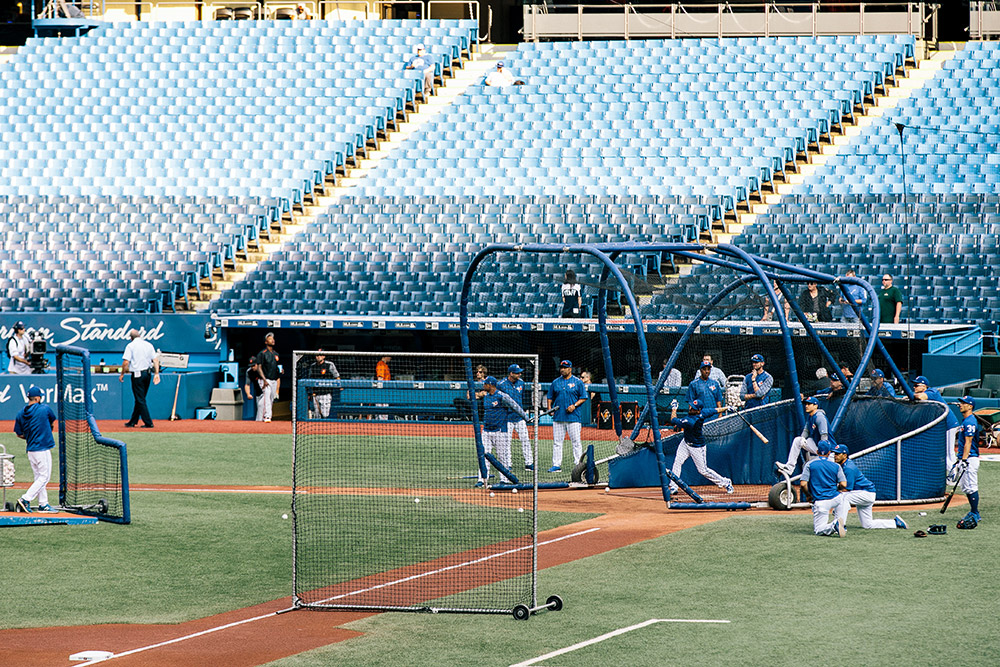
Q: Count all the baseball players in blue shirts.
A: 14